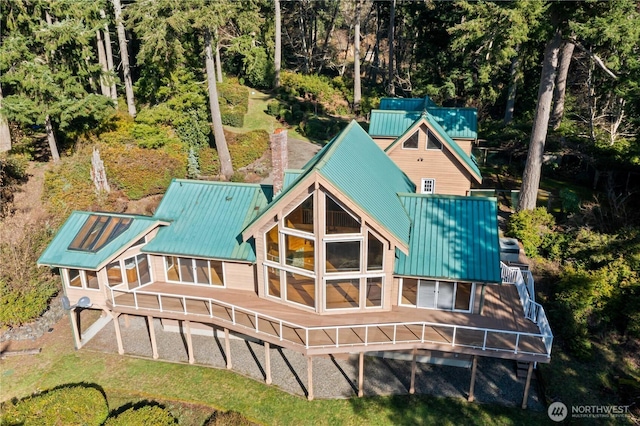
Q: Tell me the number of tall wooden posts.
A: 11